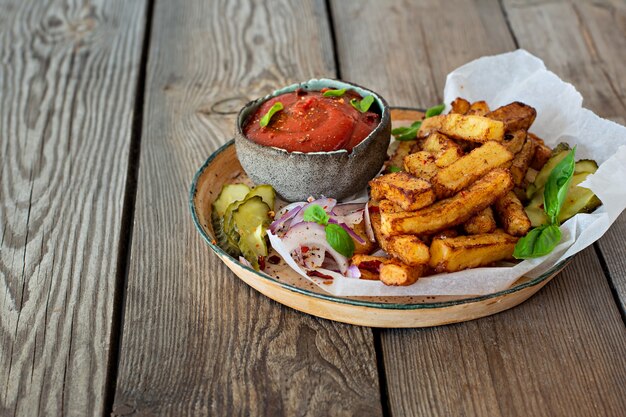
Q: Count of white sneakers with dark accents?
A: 0